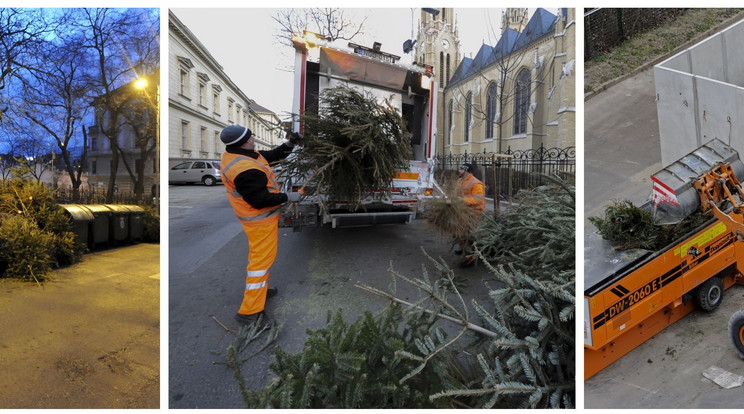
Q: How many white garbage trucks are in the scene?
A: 1